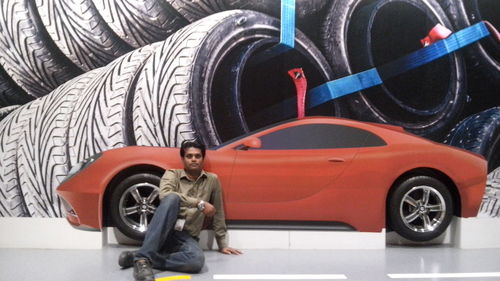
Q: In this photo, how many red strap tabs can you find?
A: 2